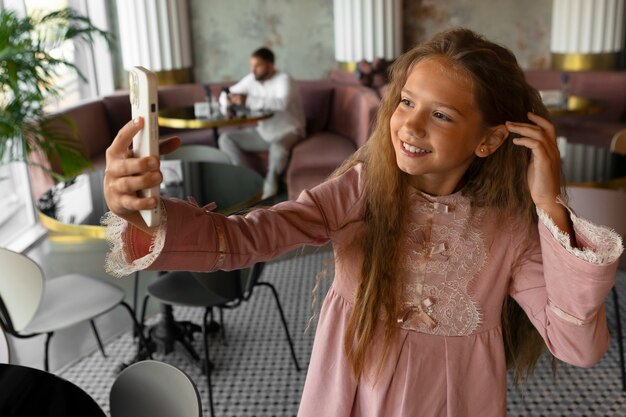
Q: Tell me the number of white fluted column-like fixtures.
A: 3